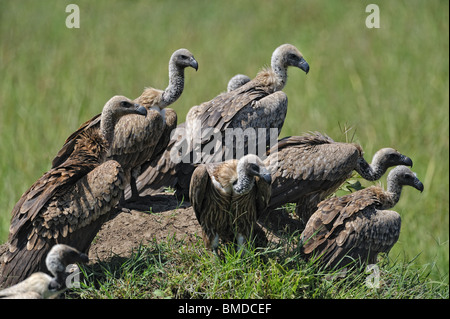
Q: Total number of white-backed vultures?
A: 8